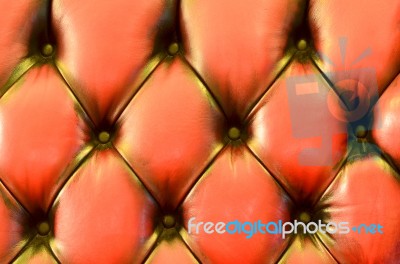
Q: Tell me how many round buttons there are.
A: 9